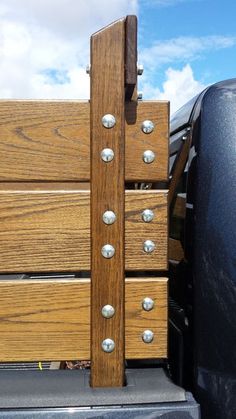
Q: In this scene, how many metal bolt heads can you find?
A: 12